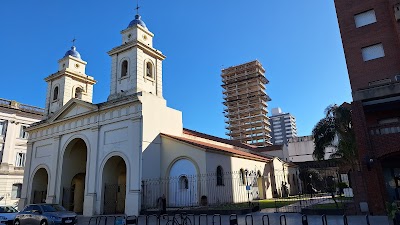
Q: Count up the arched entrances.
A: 3